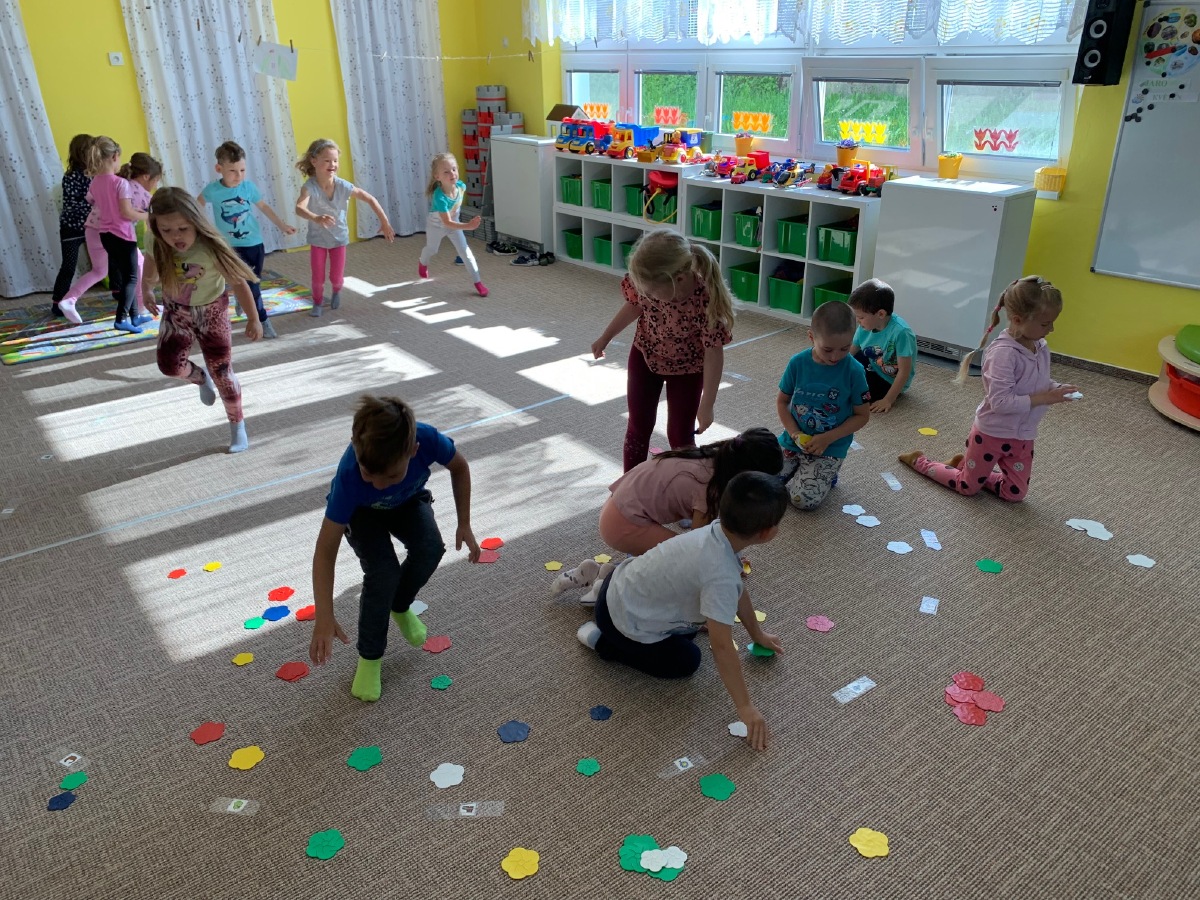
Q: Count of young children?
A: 14